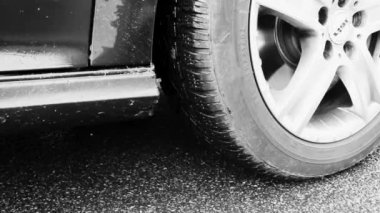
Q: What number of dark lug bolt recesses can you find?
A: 5